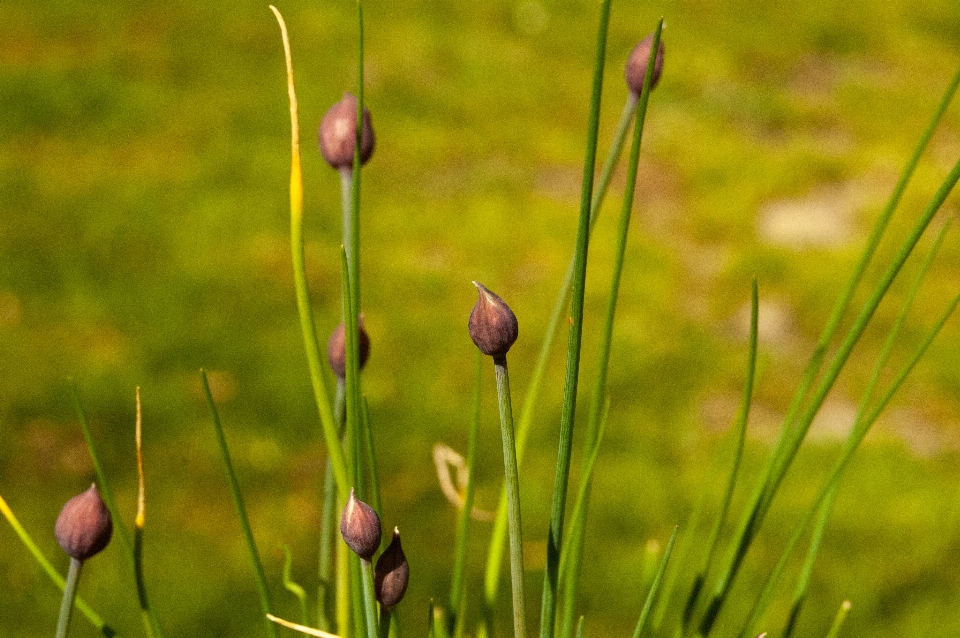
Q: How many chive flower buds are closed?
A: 7